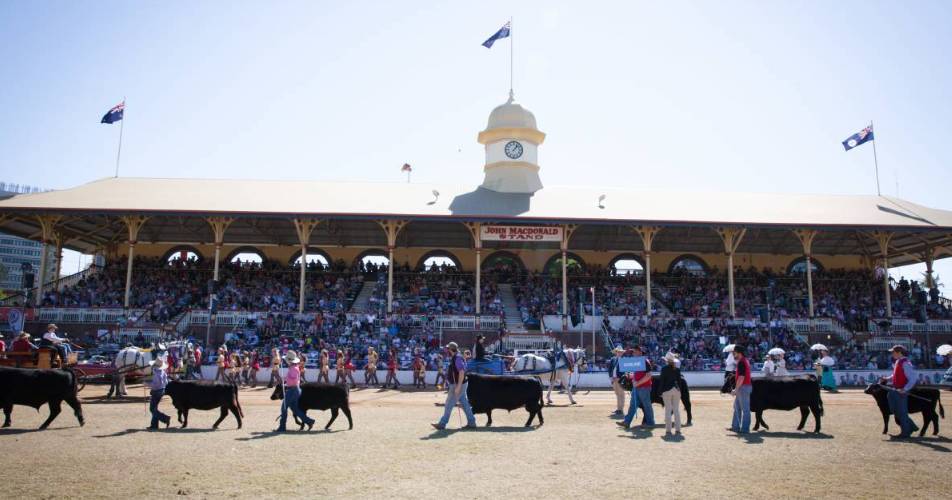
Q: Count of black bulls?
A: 7